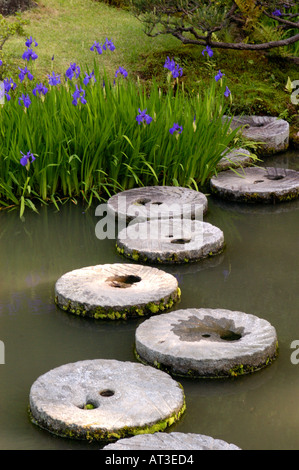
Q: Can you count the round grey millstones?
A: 9